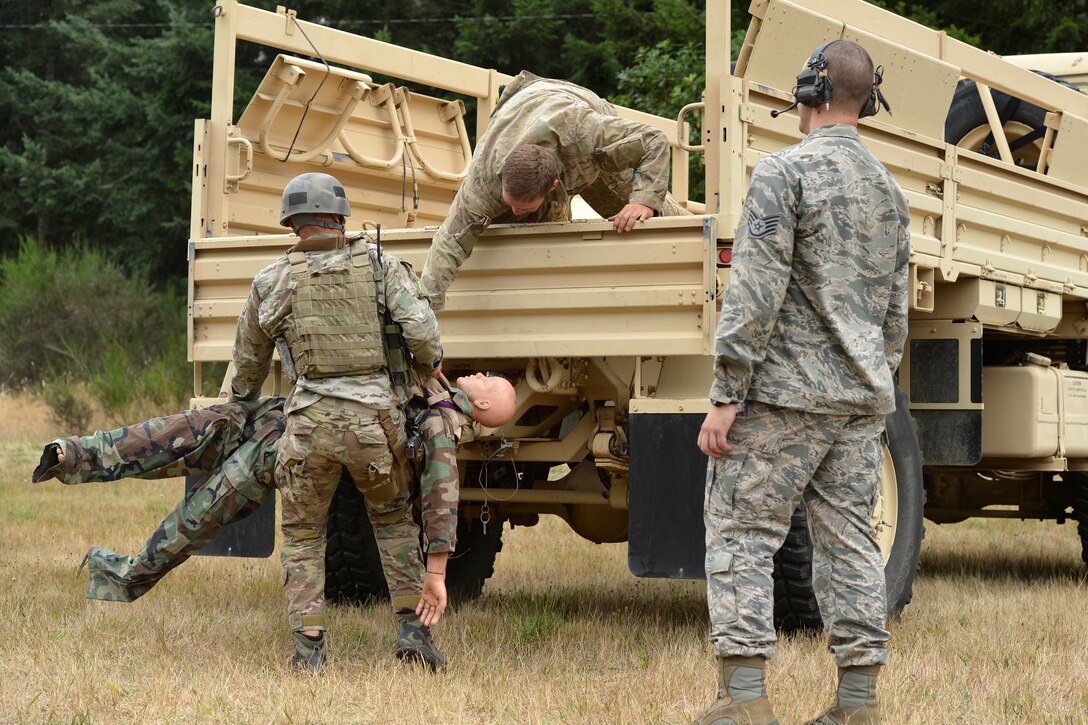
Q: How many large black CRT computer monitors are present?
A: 0